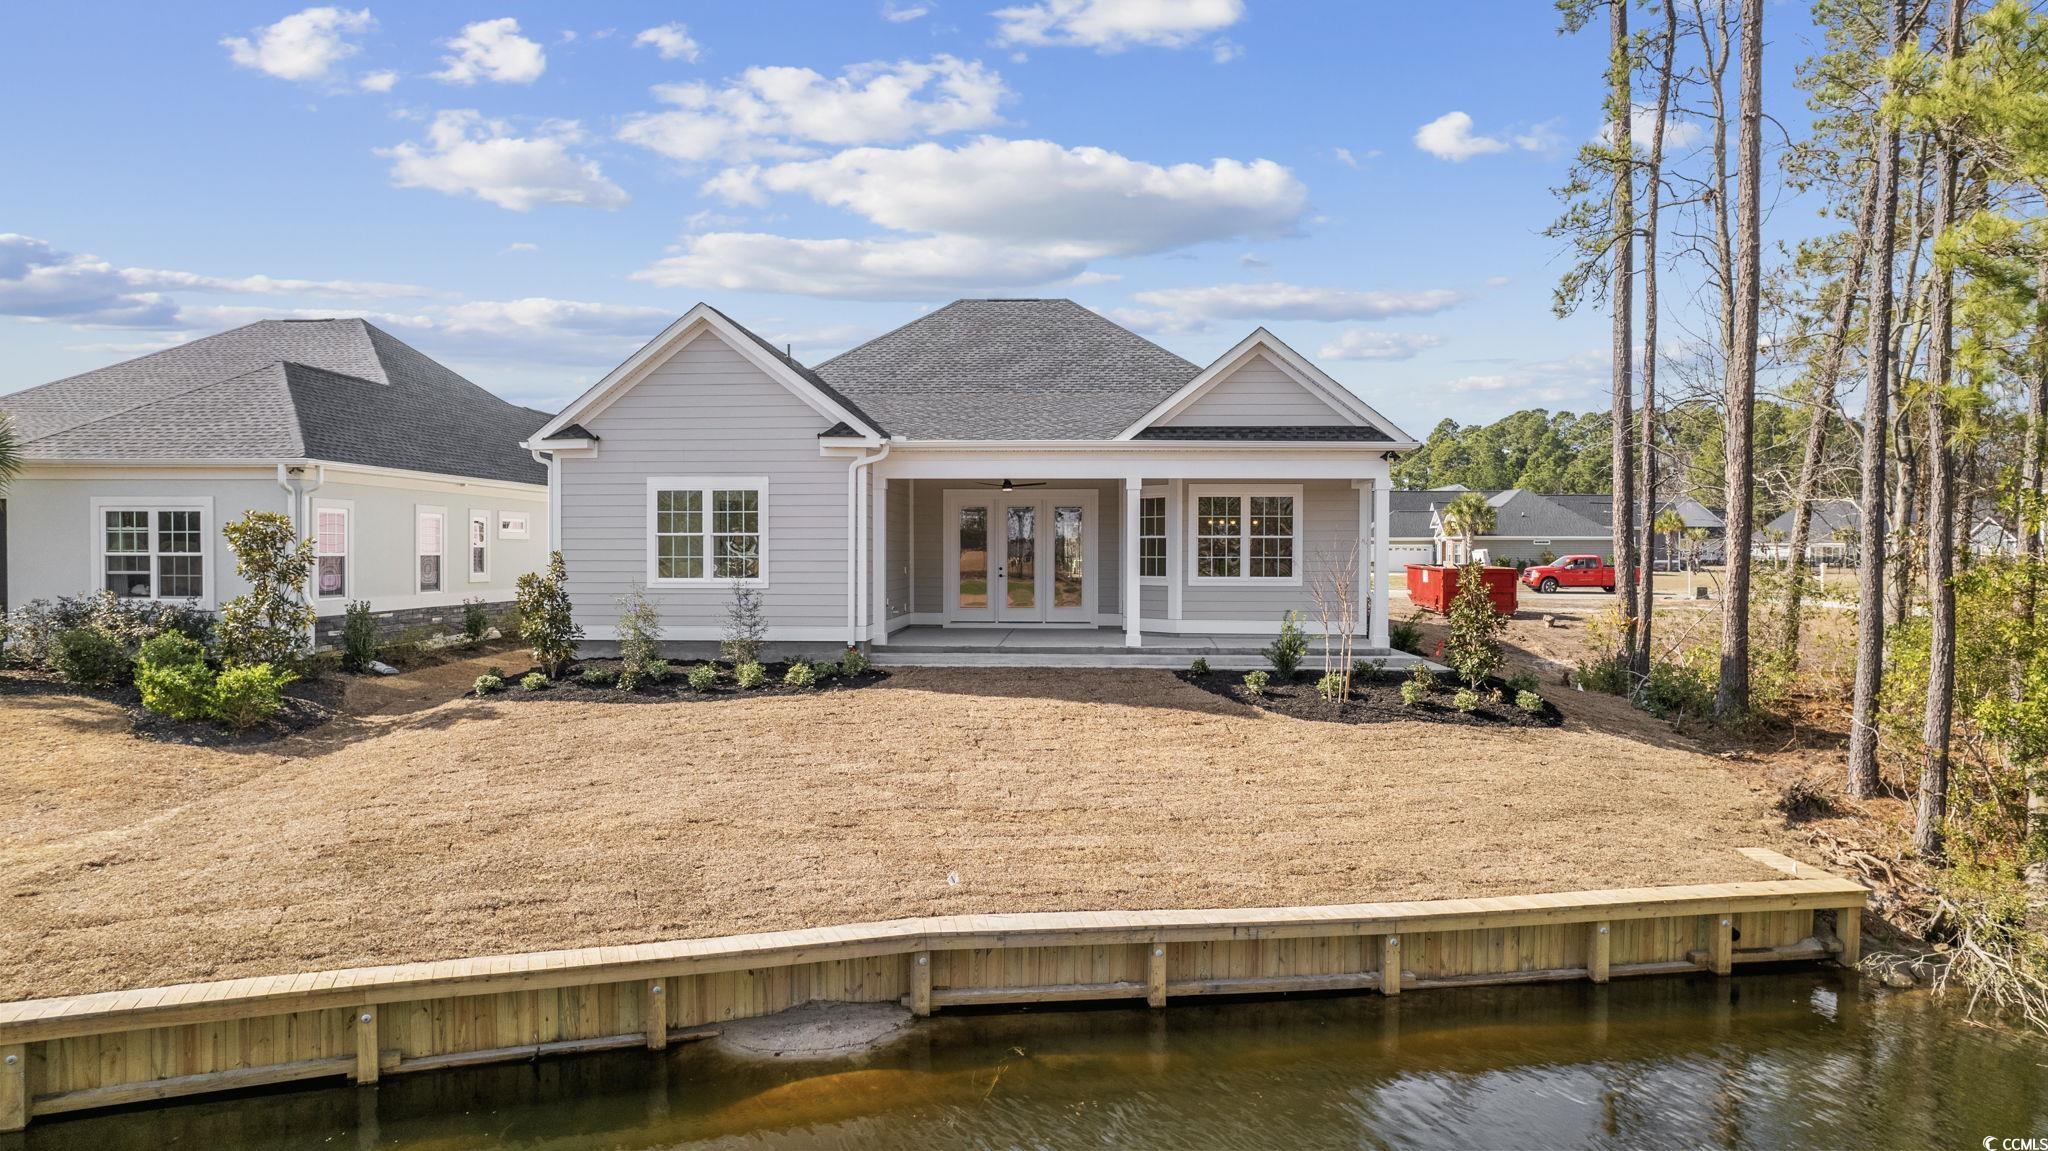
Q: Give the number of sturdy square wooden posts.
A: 9